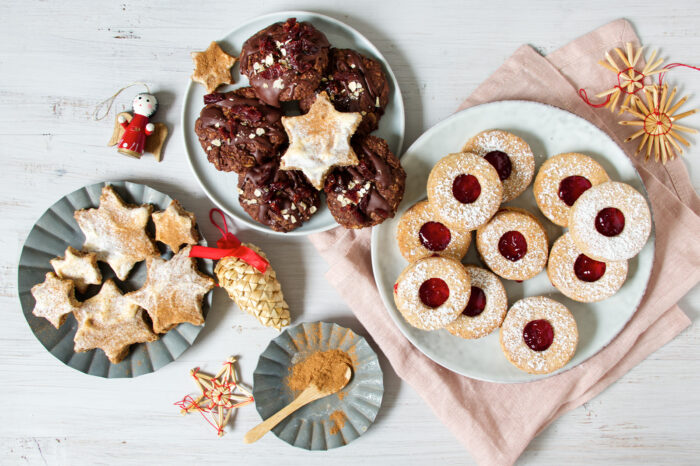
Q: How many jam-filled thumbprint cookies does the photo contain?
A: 10